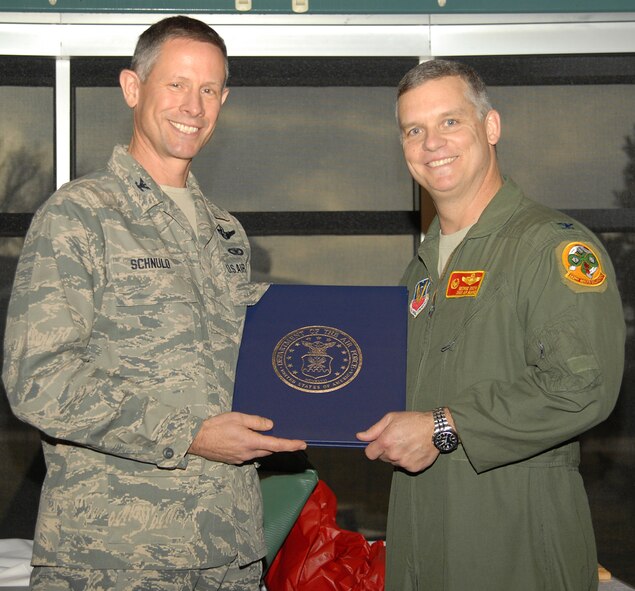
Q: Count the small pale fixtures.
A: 4